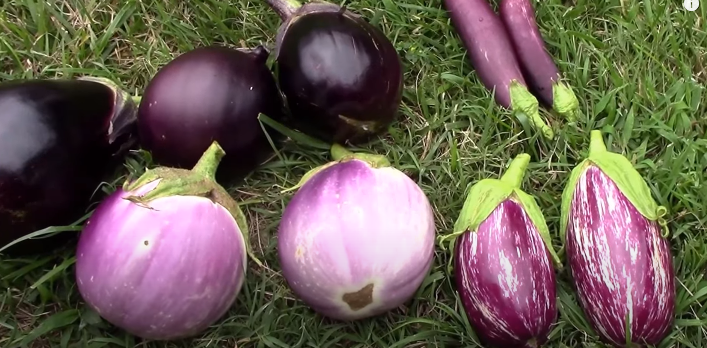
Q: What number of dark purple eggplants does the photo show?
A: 3